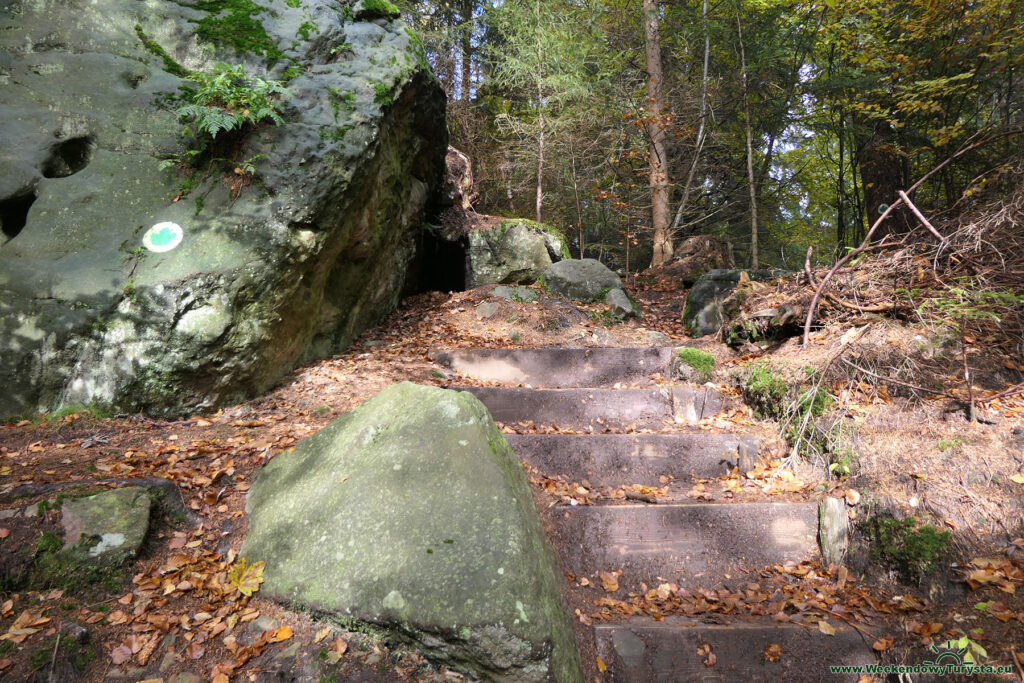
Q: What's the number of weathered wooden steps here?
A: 5